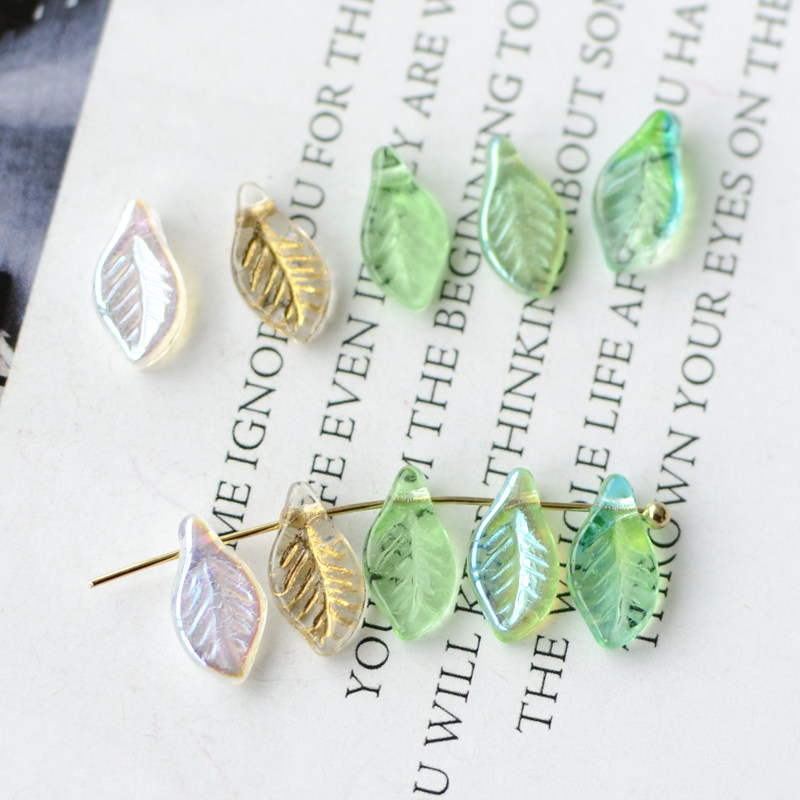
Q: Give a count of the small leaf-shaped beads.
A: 10